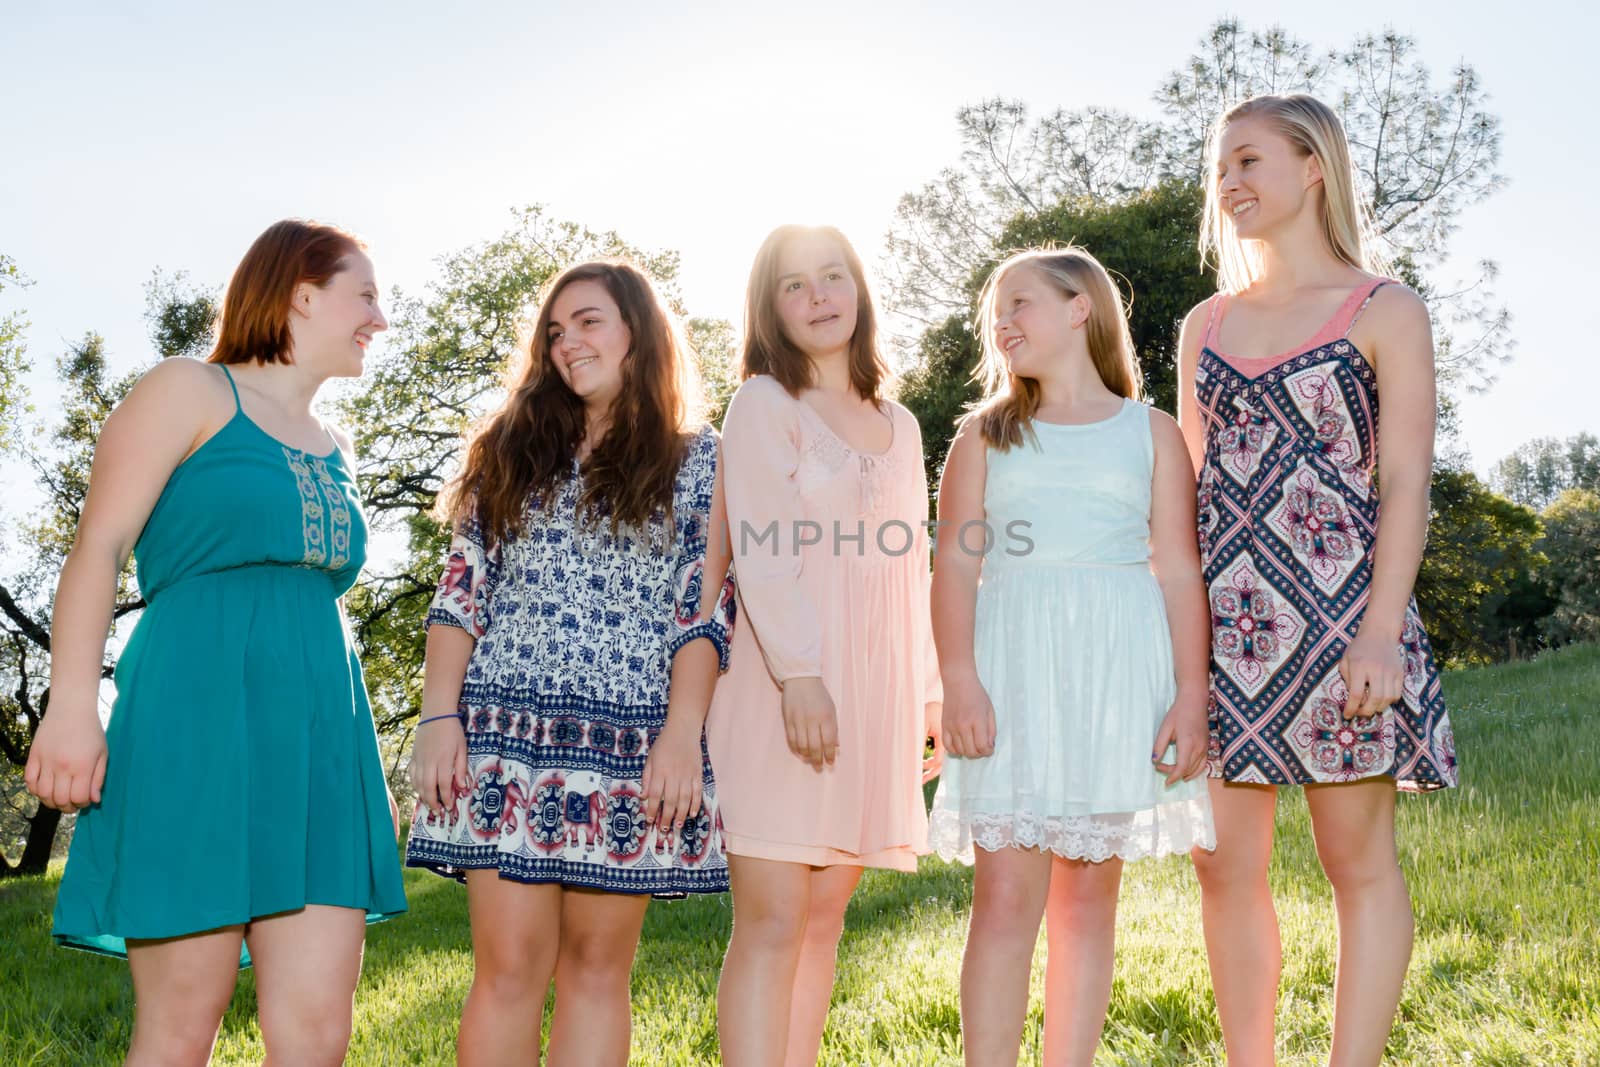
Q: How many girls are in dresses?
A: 5